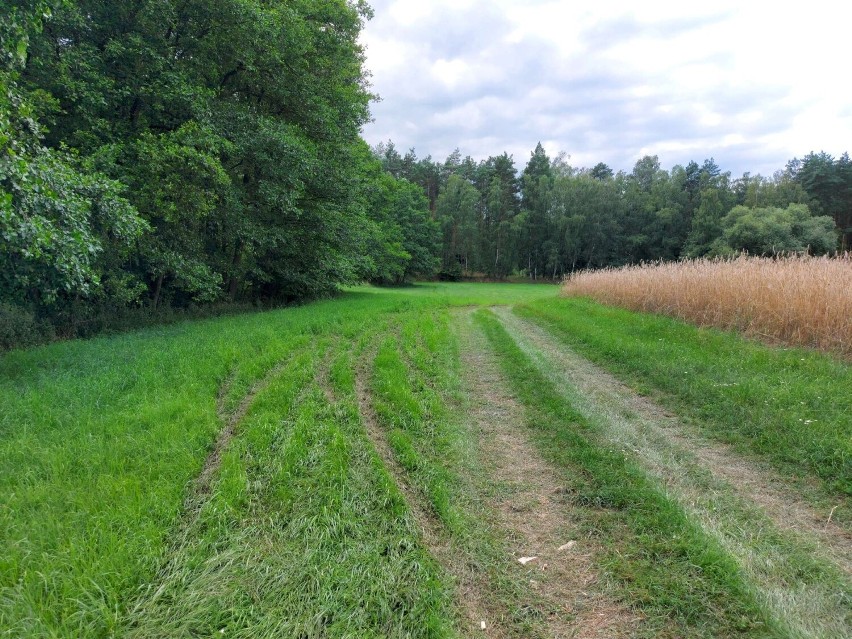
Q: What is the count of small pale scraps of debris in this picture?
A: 3